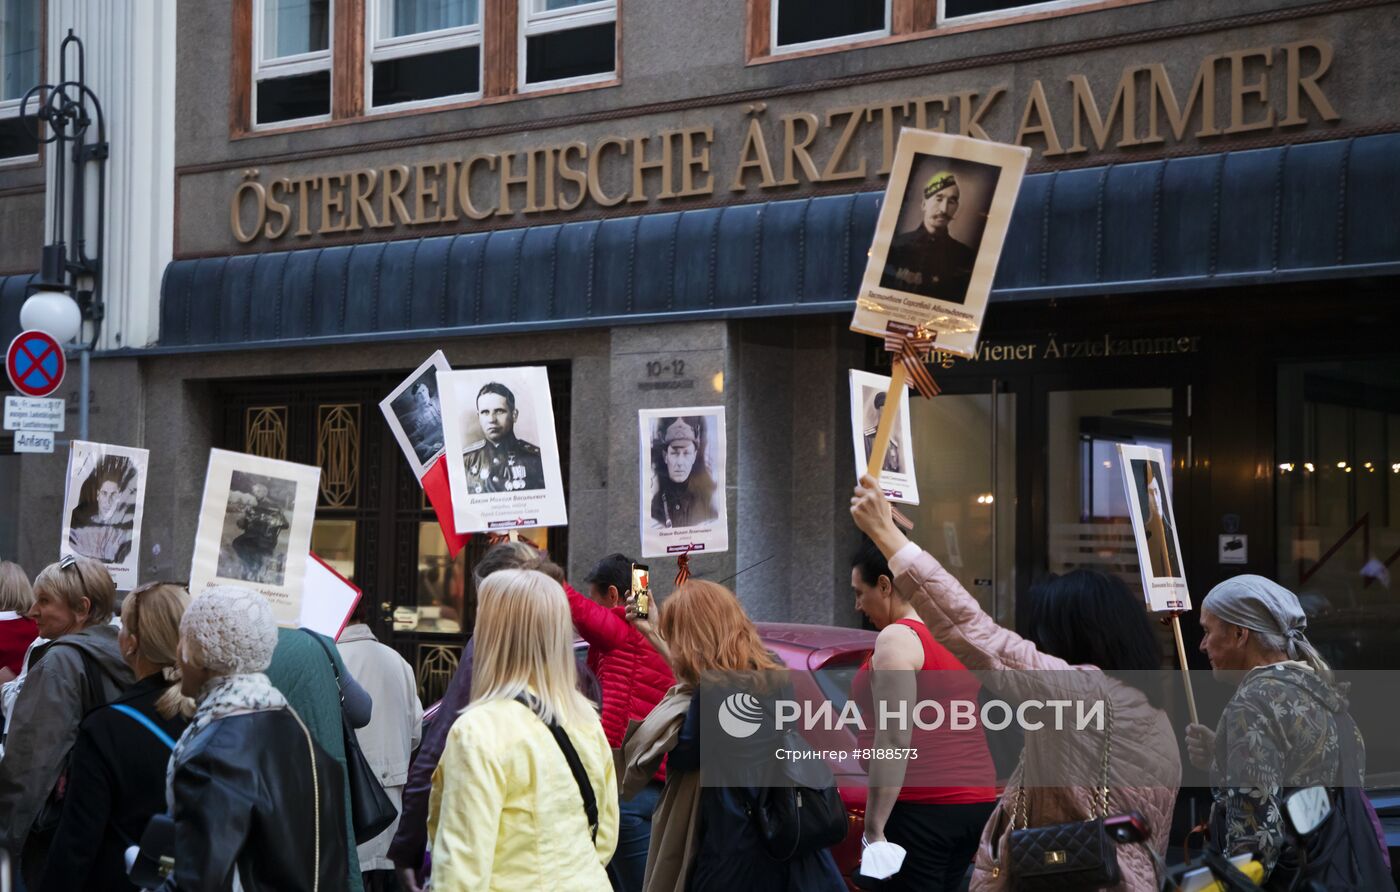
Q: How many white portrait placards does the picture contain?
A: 8